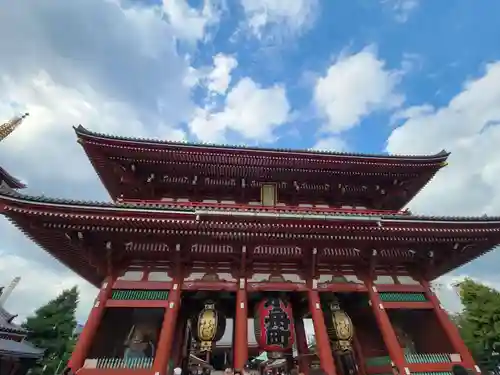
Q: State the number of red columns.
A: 6